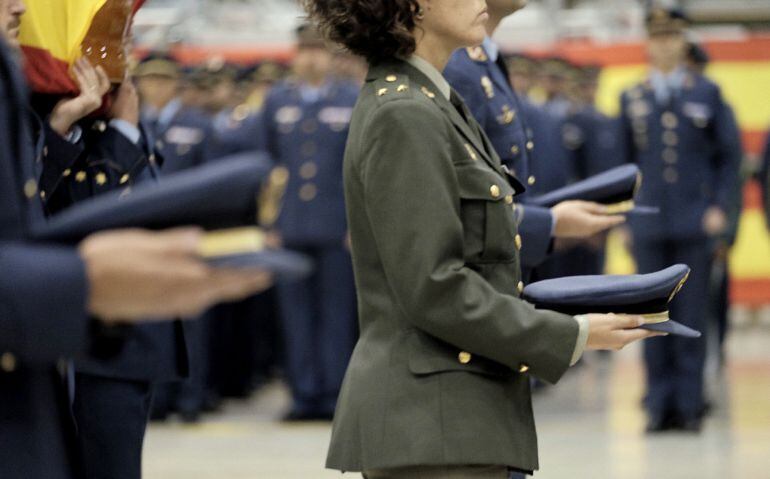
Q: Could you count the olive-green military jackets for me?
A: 1